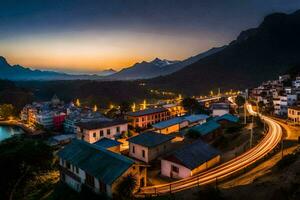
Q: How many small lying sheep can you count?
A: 0